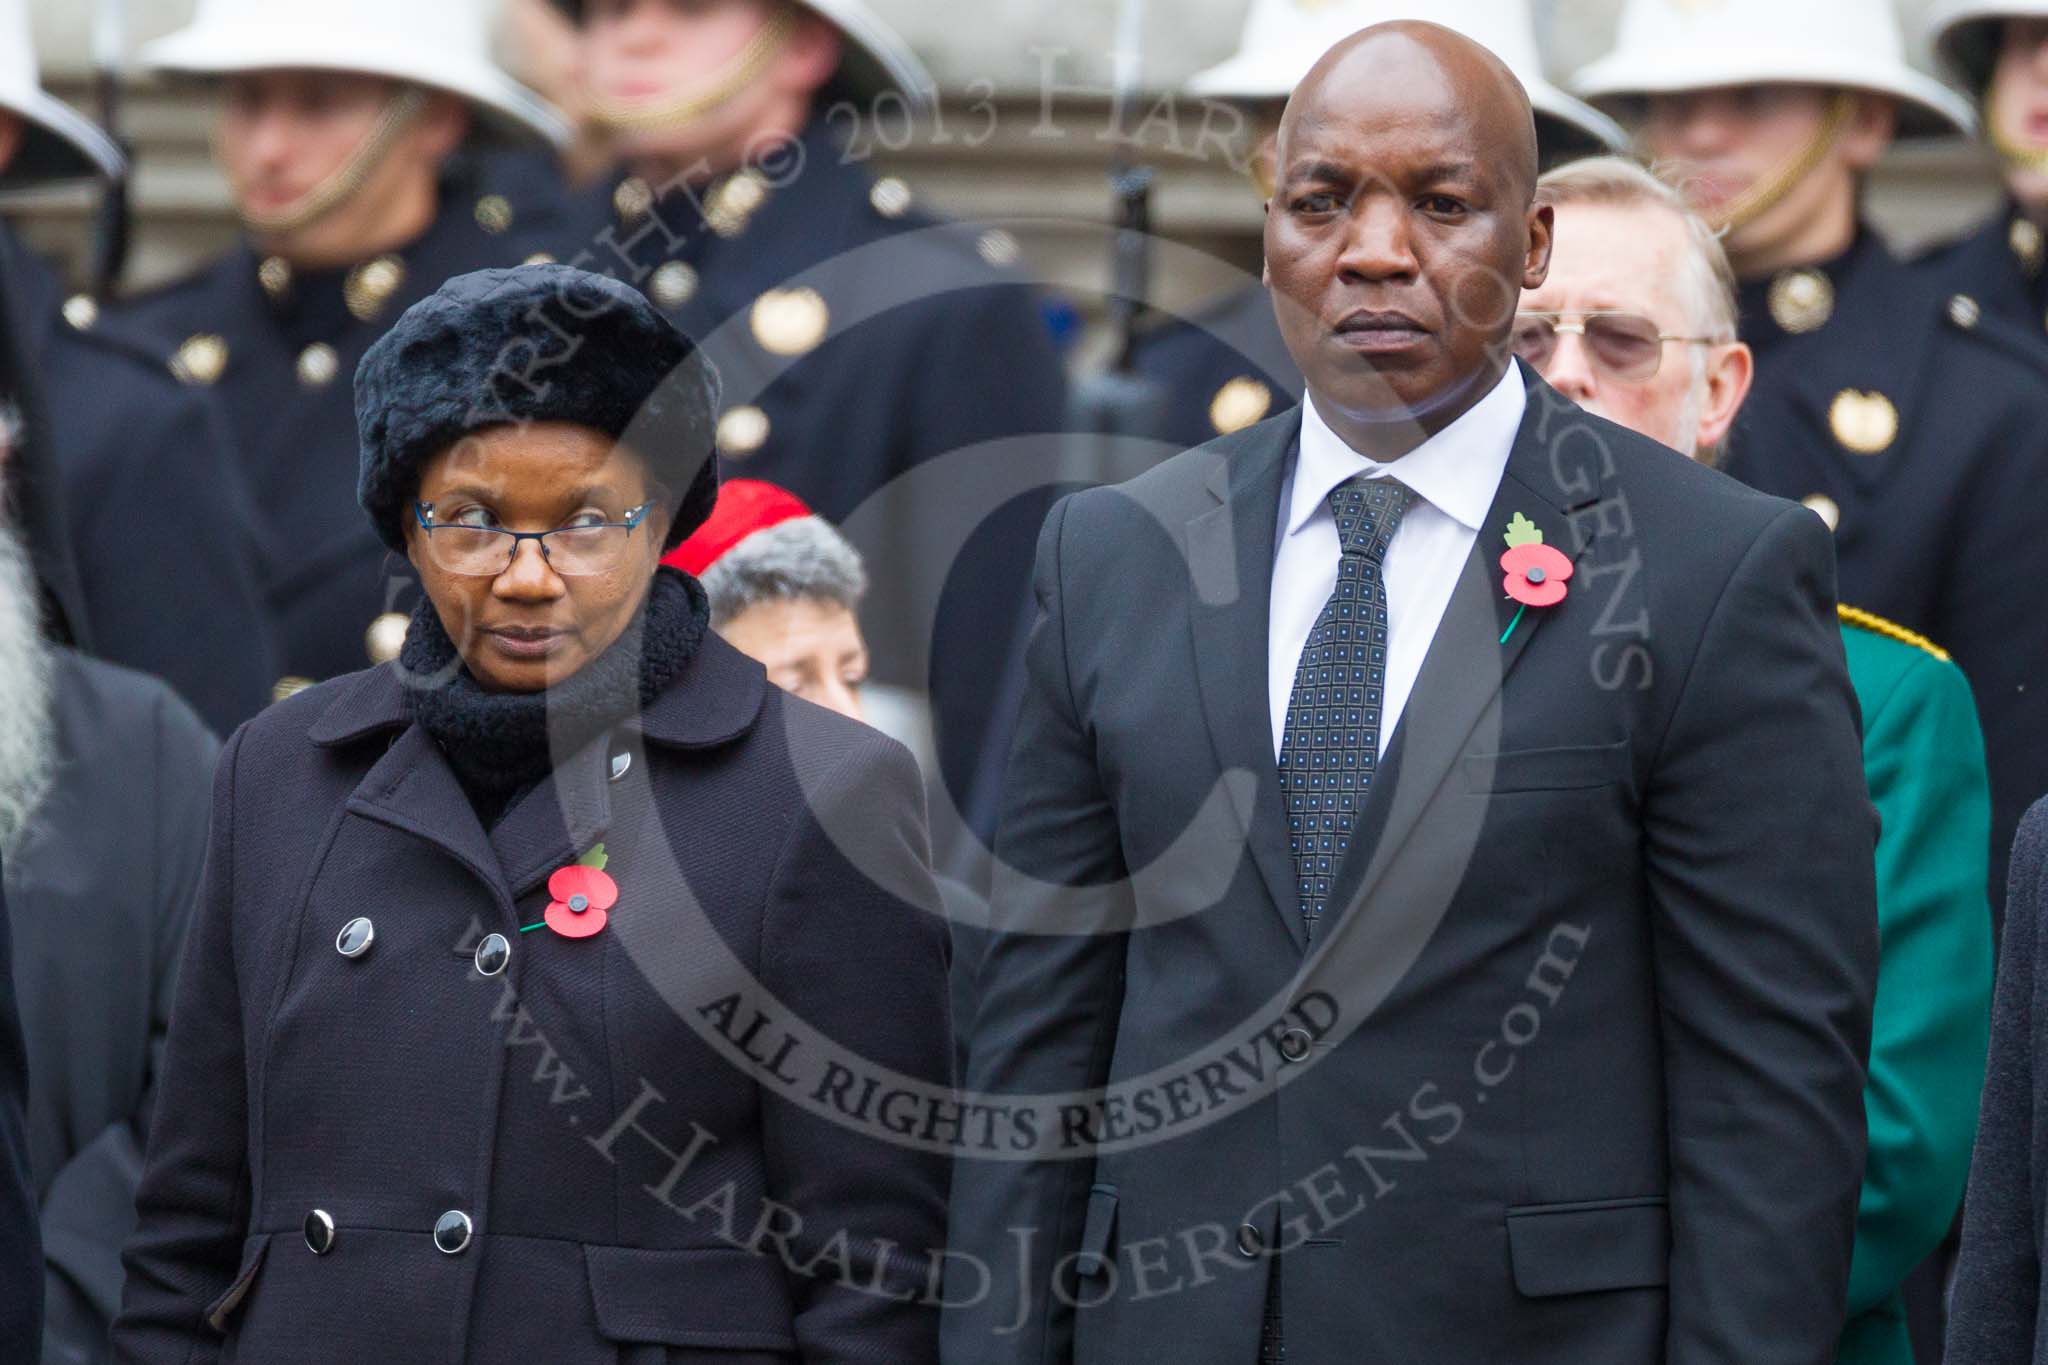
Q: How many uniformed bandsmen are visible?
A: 6